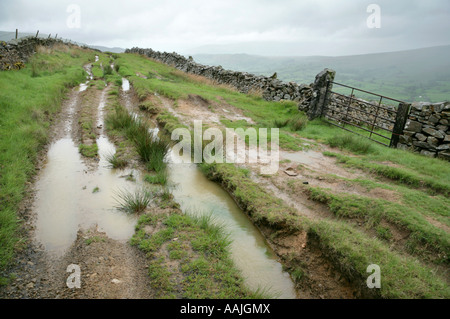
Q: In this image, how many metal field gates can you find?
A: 1